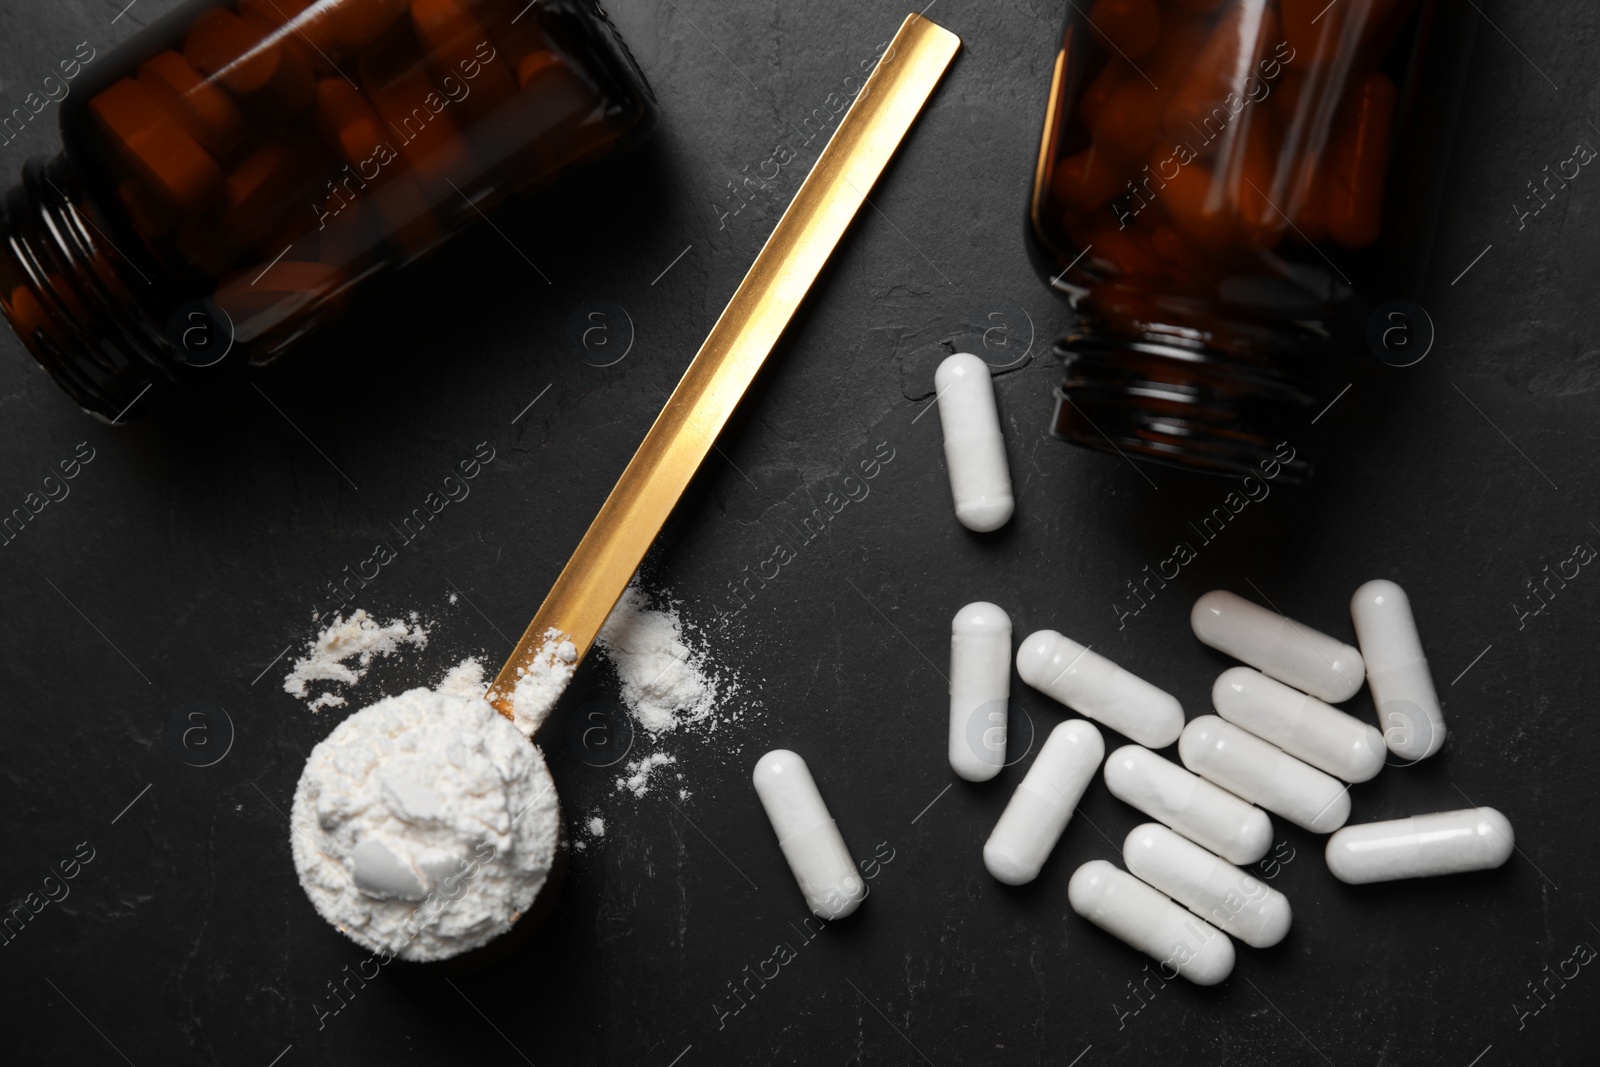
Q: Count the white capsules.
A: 13